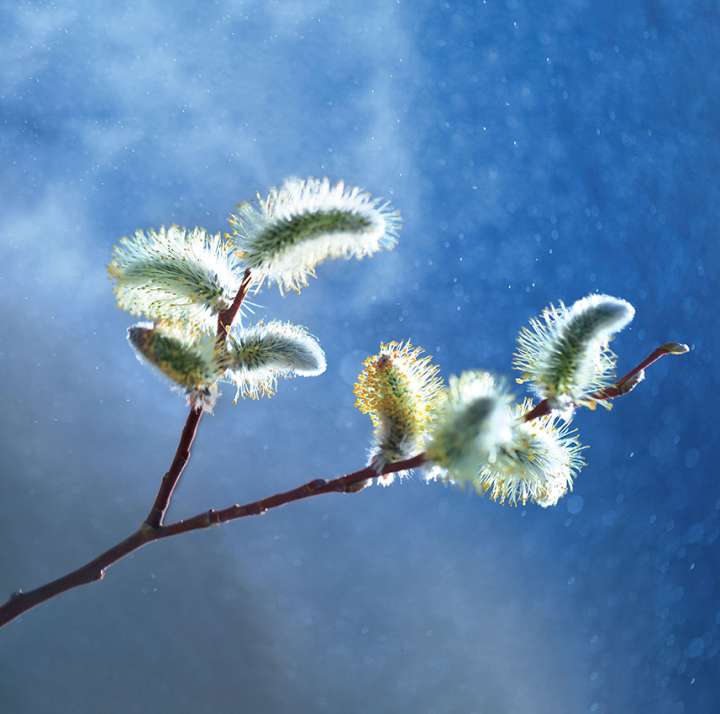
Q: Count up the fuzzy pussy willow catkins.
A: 8